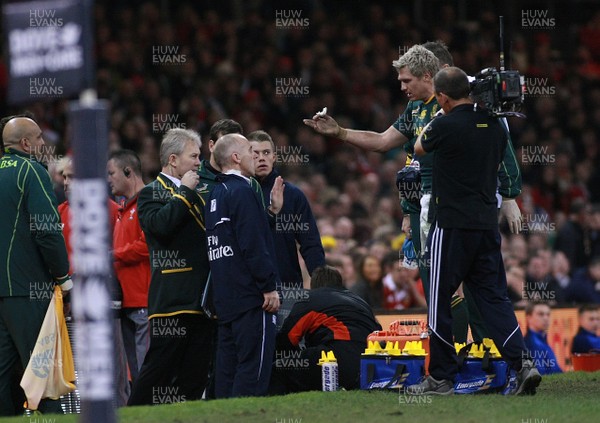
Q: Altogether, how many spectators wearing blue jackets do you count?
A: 2